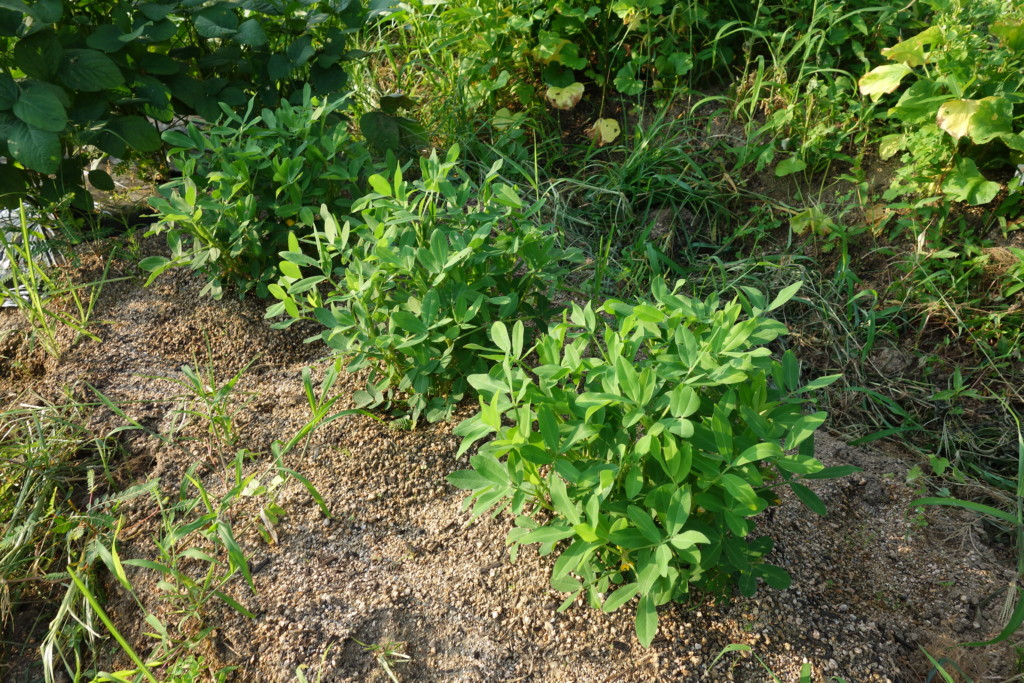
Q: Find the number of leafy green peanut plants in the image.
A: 3